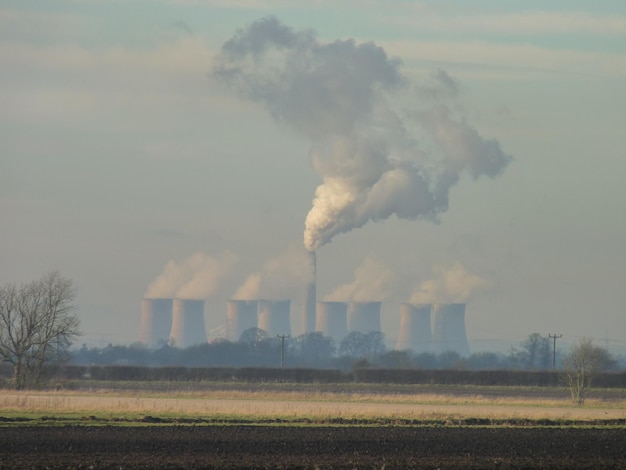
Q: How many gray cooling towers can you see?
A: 8